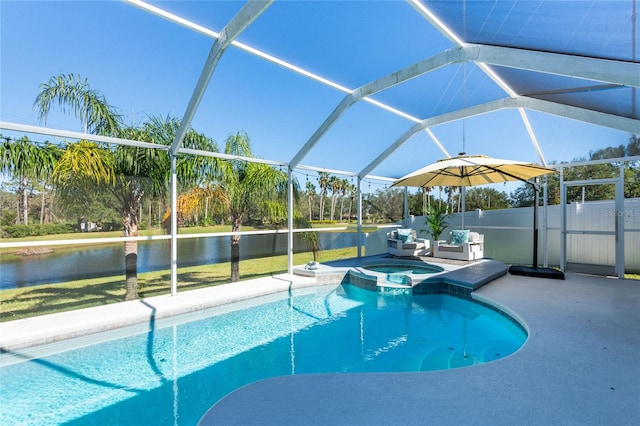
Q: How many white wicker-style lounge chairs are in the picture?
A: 2